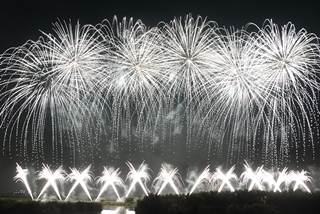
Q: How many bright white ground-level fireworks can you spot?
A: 11